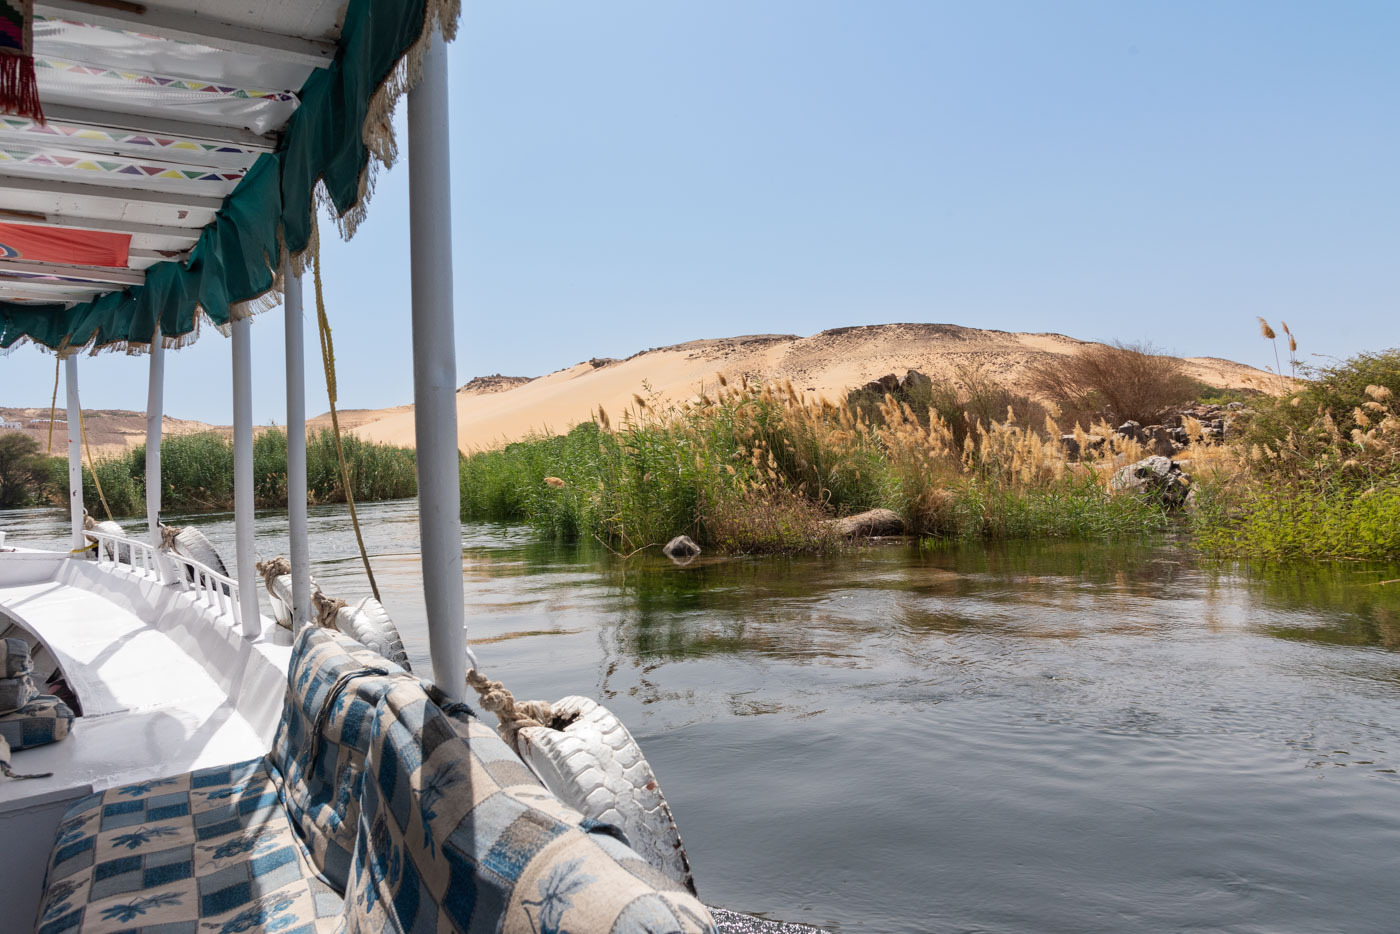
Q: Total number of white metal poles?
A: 5